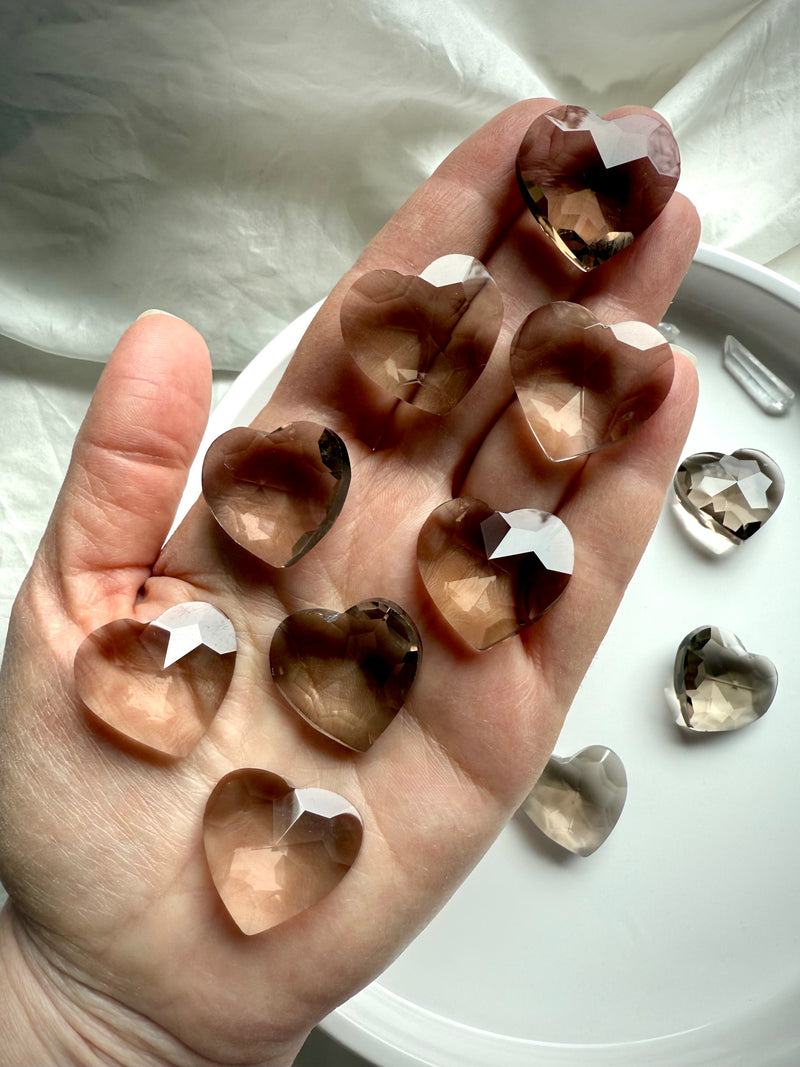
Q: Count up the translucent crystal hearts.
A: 11